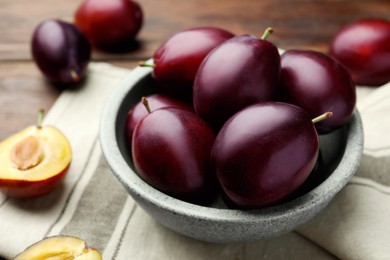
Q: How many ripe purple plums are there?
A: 9